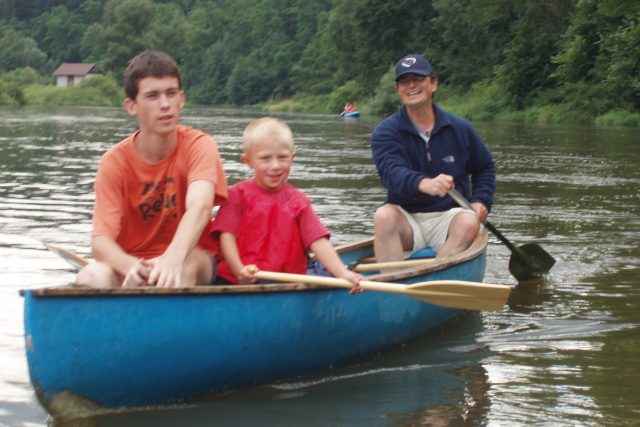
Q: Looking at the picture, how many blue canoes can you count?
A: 2